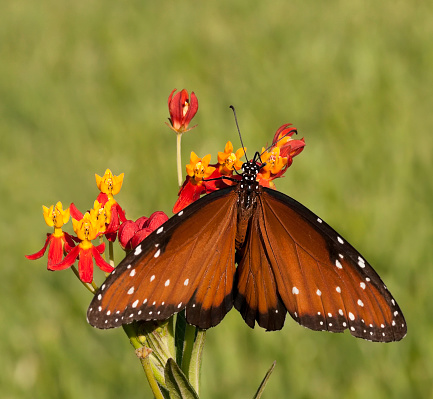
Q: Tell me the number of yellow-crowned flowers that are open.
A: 7